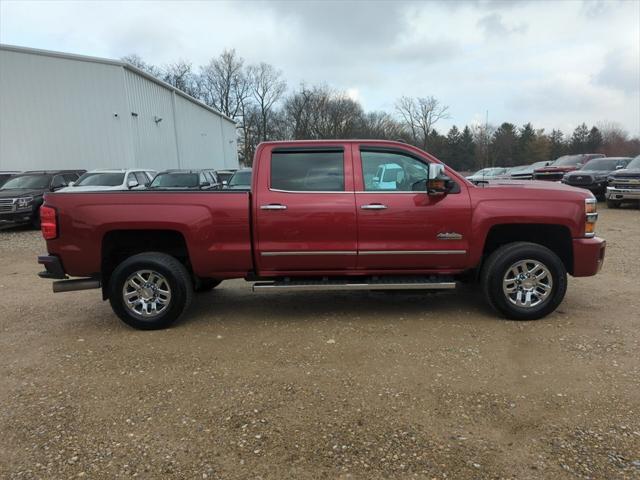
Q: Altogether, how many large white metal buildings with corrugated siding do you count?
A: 1